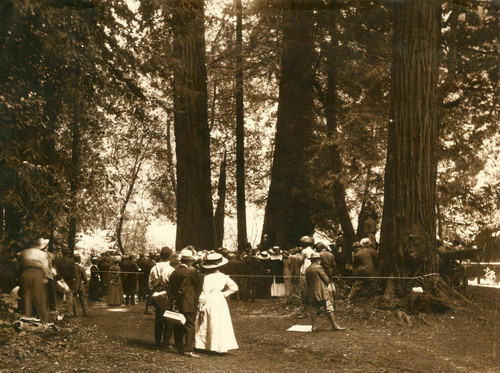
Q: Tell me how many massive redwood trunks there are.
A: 3